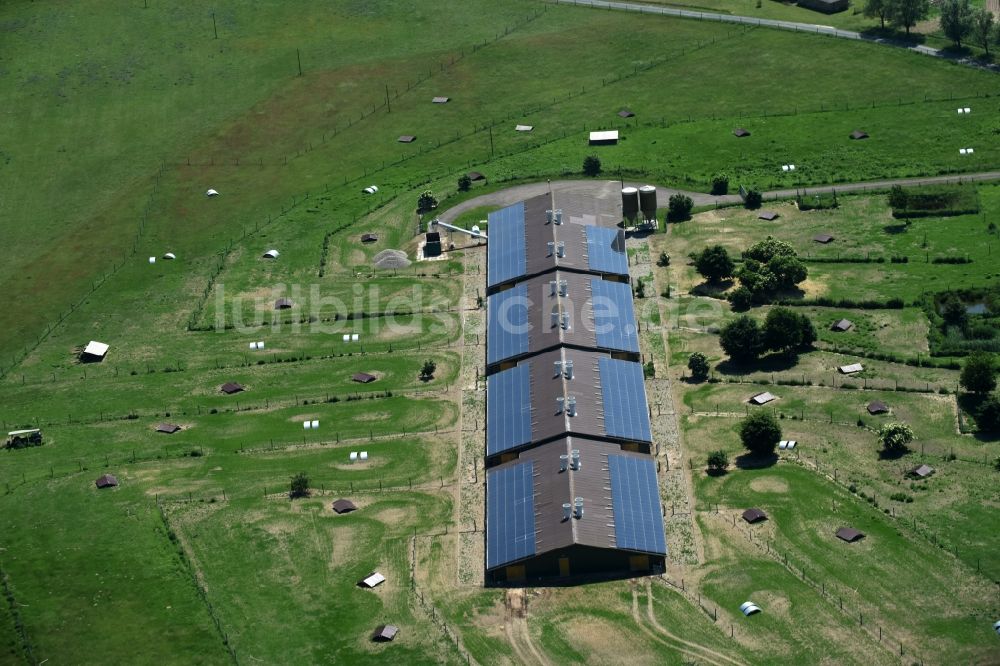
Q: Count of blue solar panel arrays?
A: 8